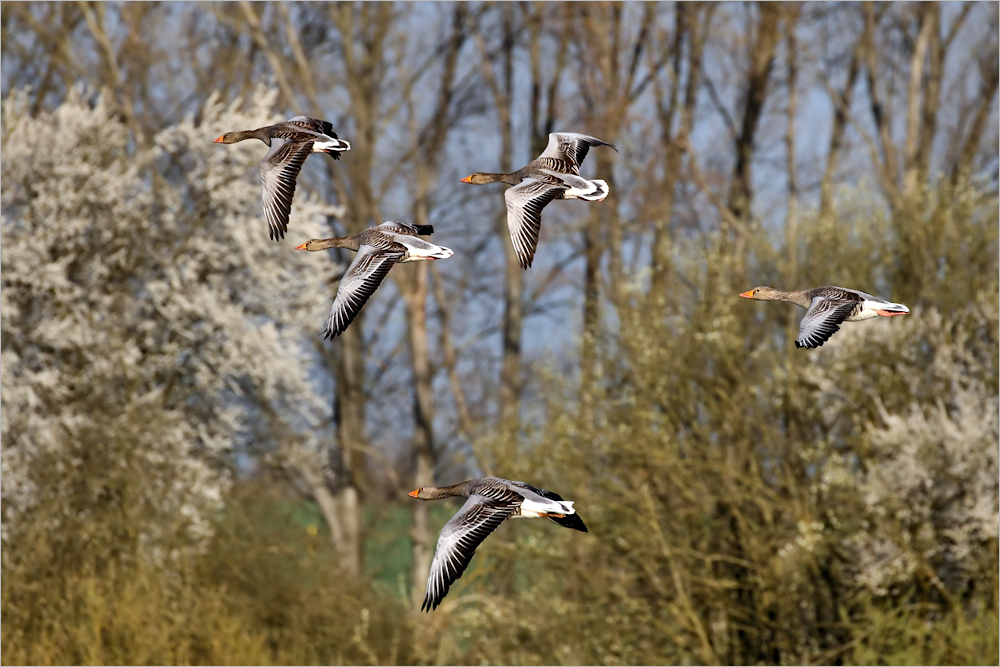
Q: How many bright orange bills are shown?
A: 5